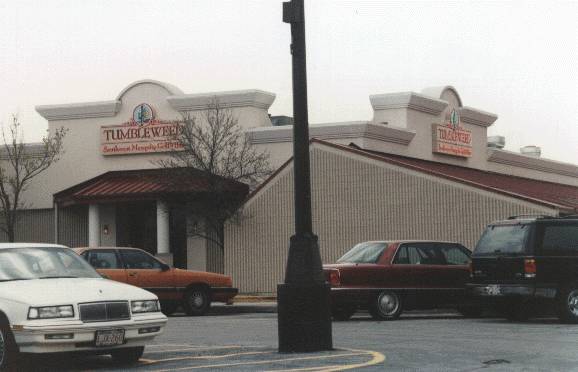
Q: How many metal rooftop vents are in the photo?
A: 2